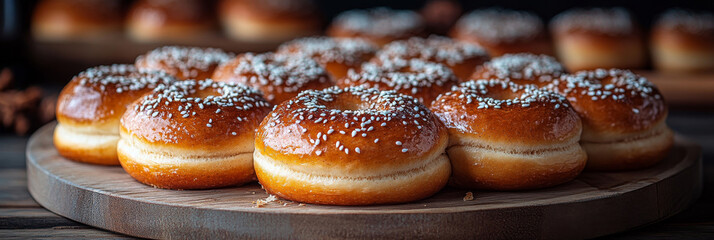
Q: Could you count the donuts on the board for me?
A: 11